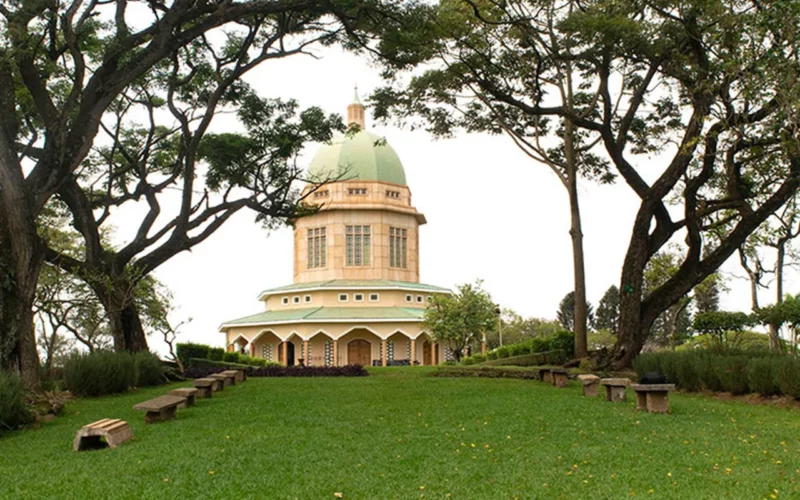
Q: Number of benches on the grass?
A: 12